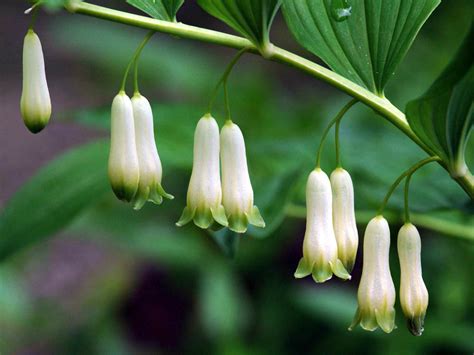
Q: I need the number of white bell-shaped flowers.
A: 9